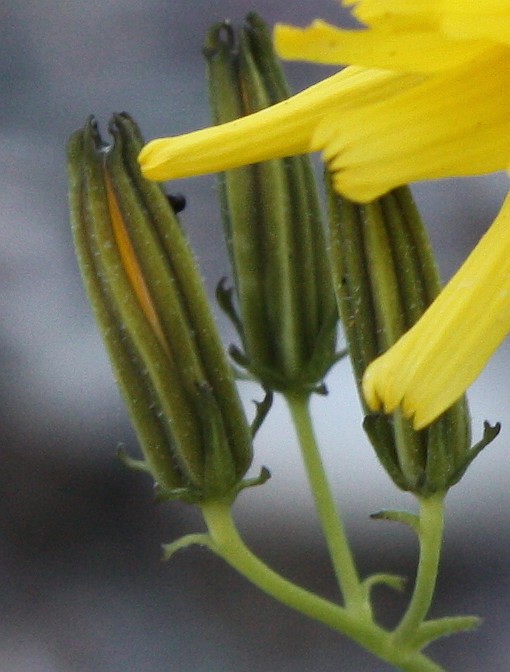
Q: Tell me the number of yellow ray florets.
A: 5